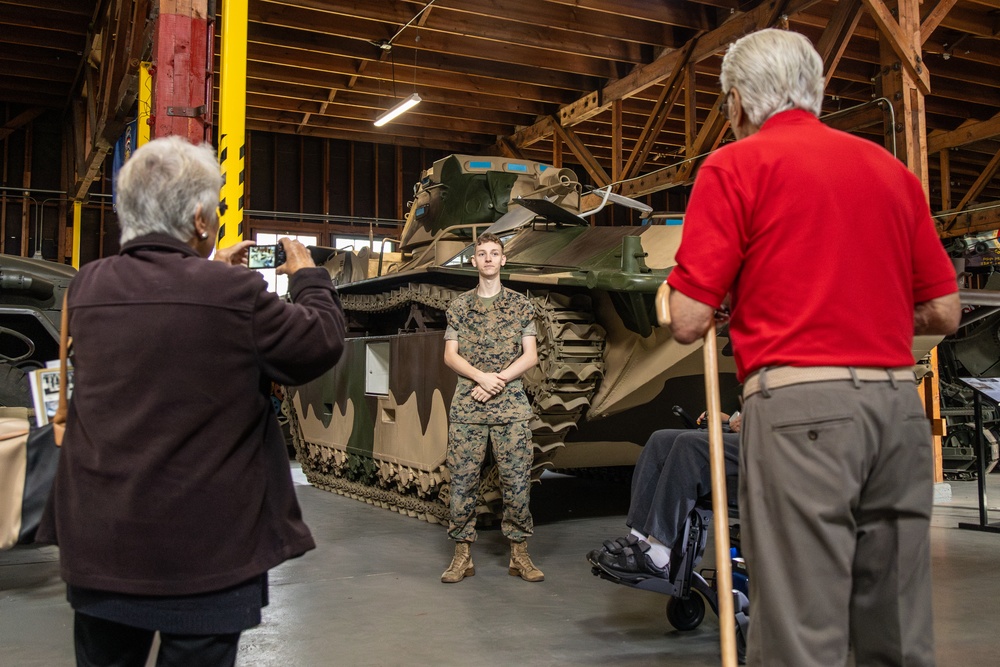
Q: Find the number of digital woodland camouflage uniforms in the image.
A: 1